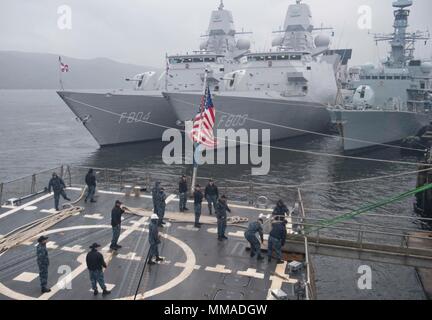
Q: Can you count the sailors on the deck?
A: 15